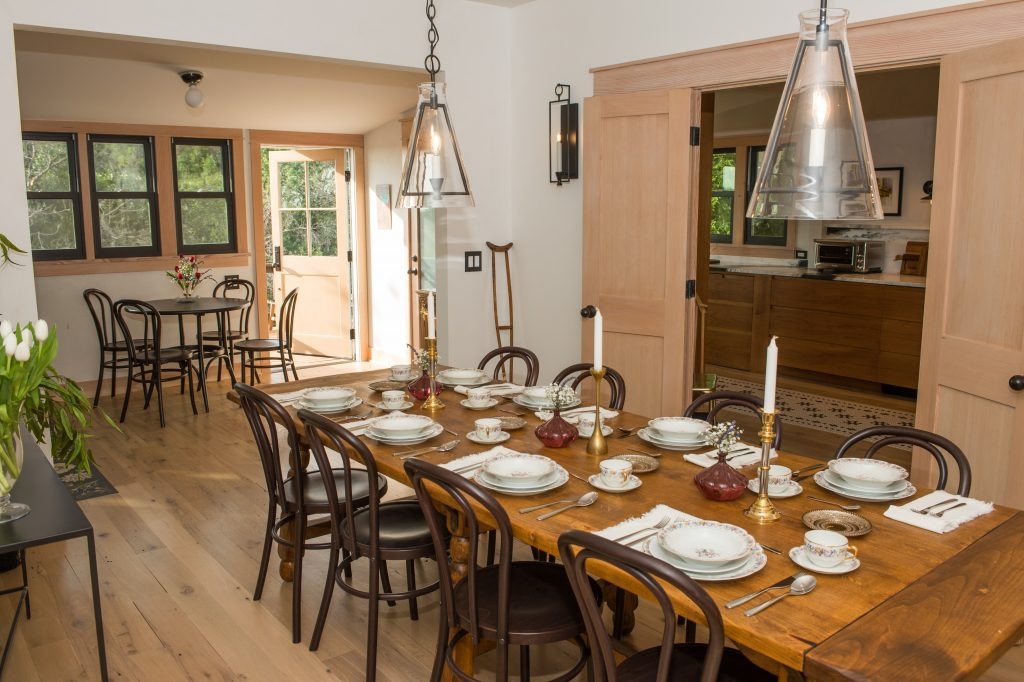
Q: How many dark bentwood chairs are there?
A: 12